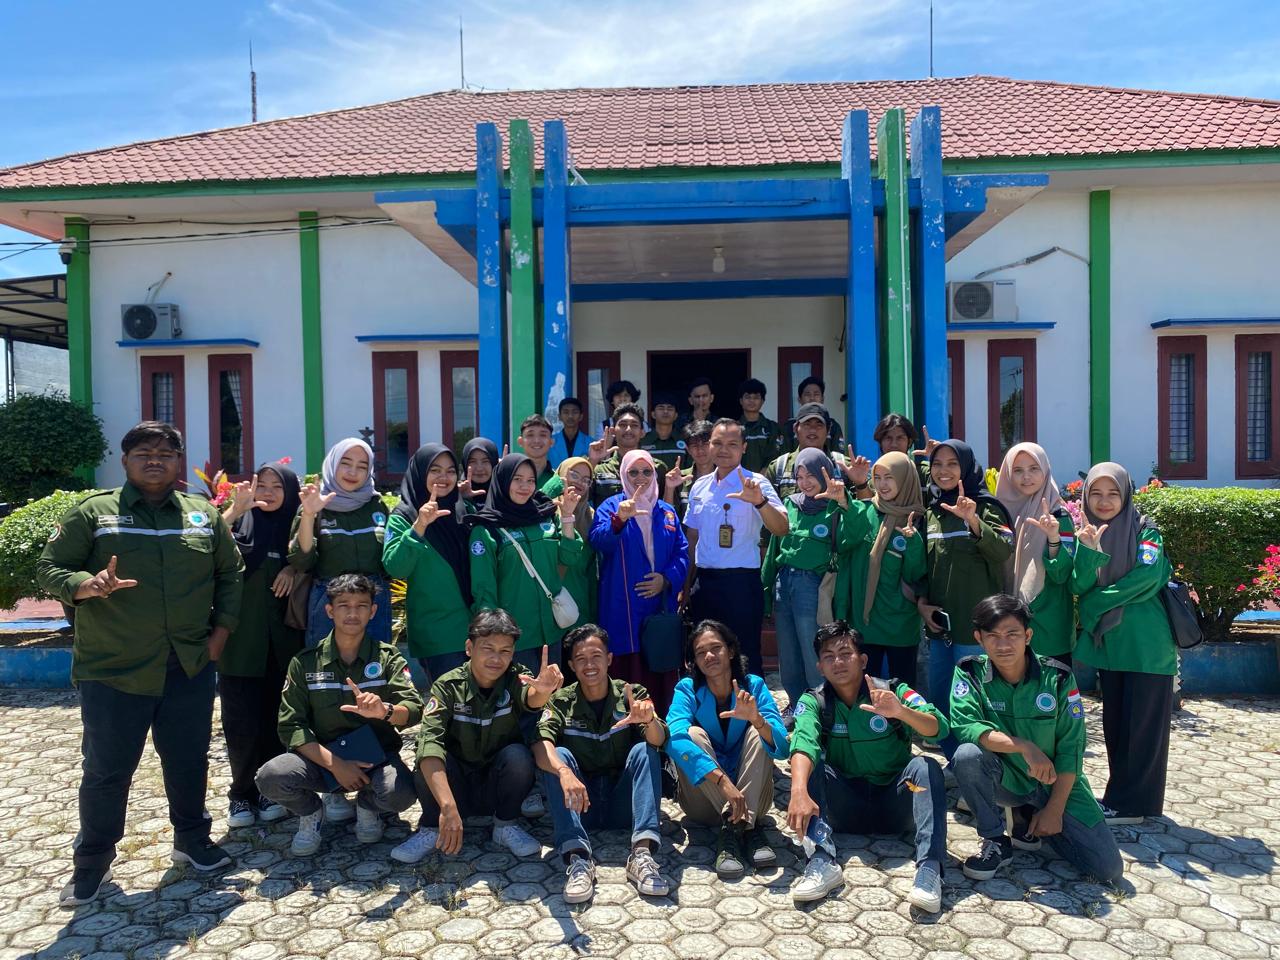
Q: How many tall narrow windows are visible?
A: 10